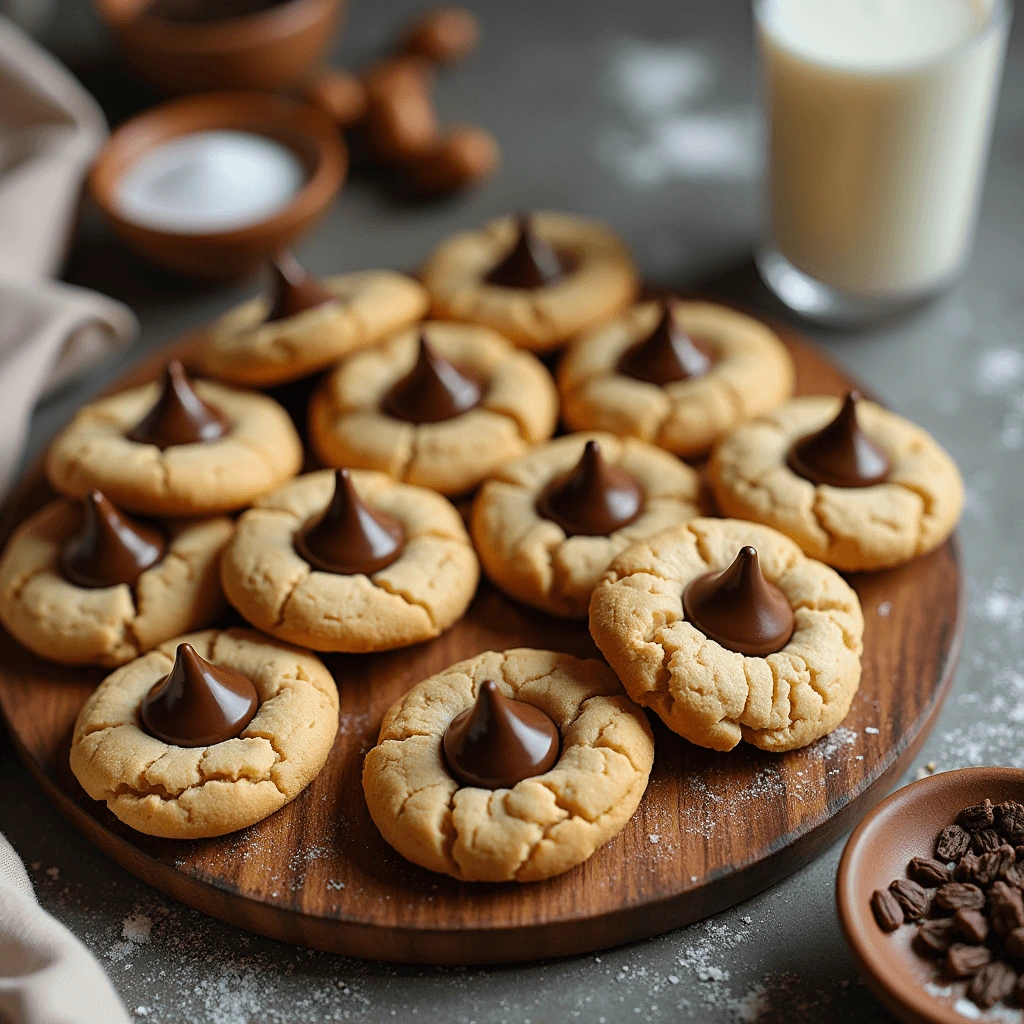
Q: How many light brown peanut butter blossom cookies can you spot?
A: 12